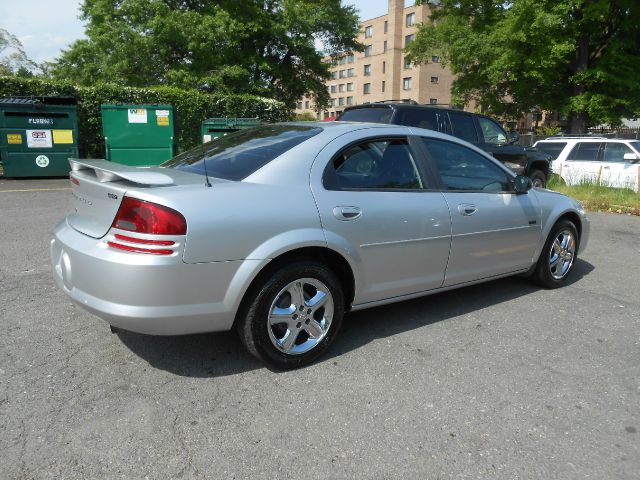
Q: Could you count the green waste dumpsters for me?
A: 3